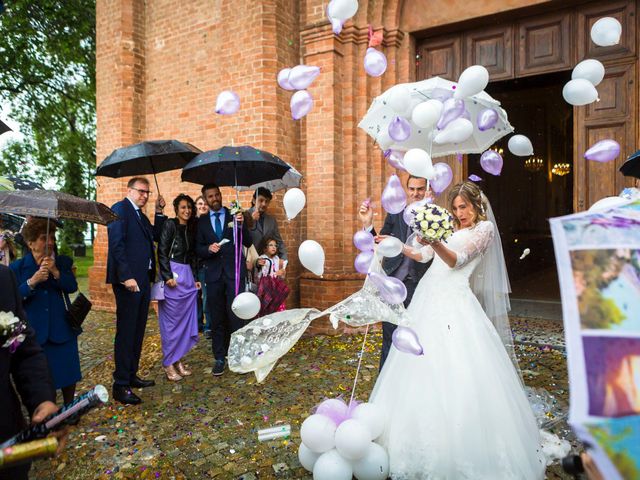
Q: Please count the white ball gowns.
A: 1